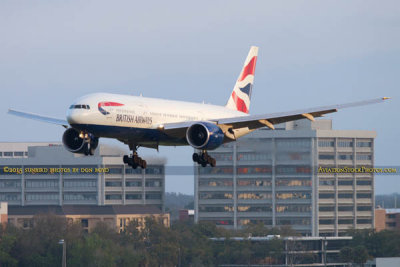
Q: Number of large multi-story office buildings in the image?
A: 2